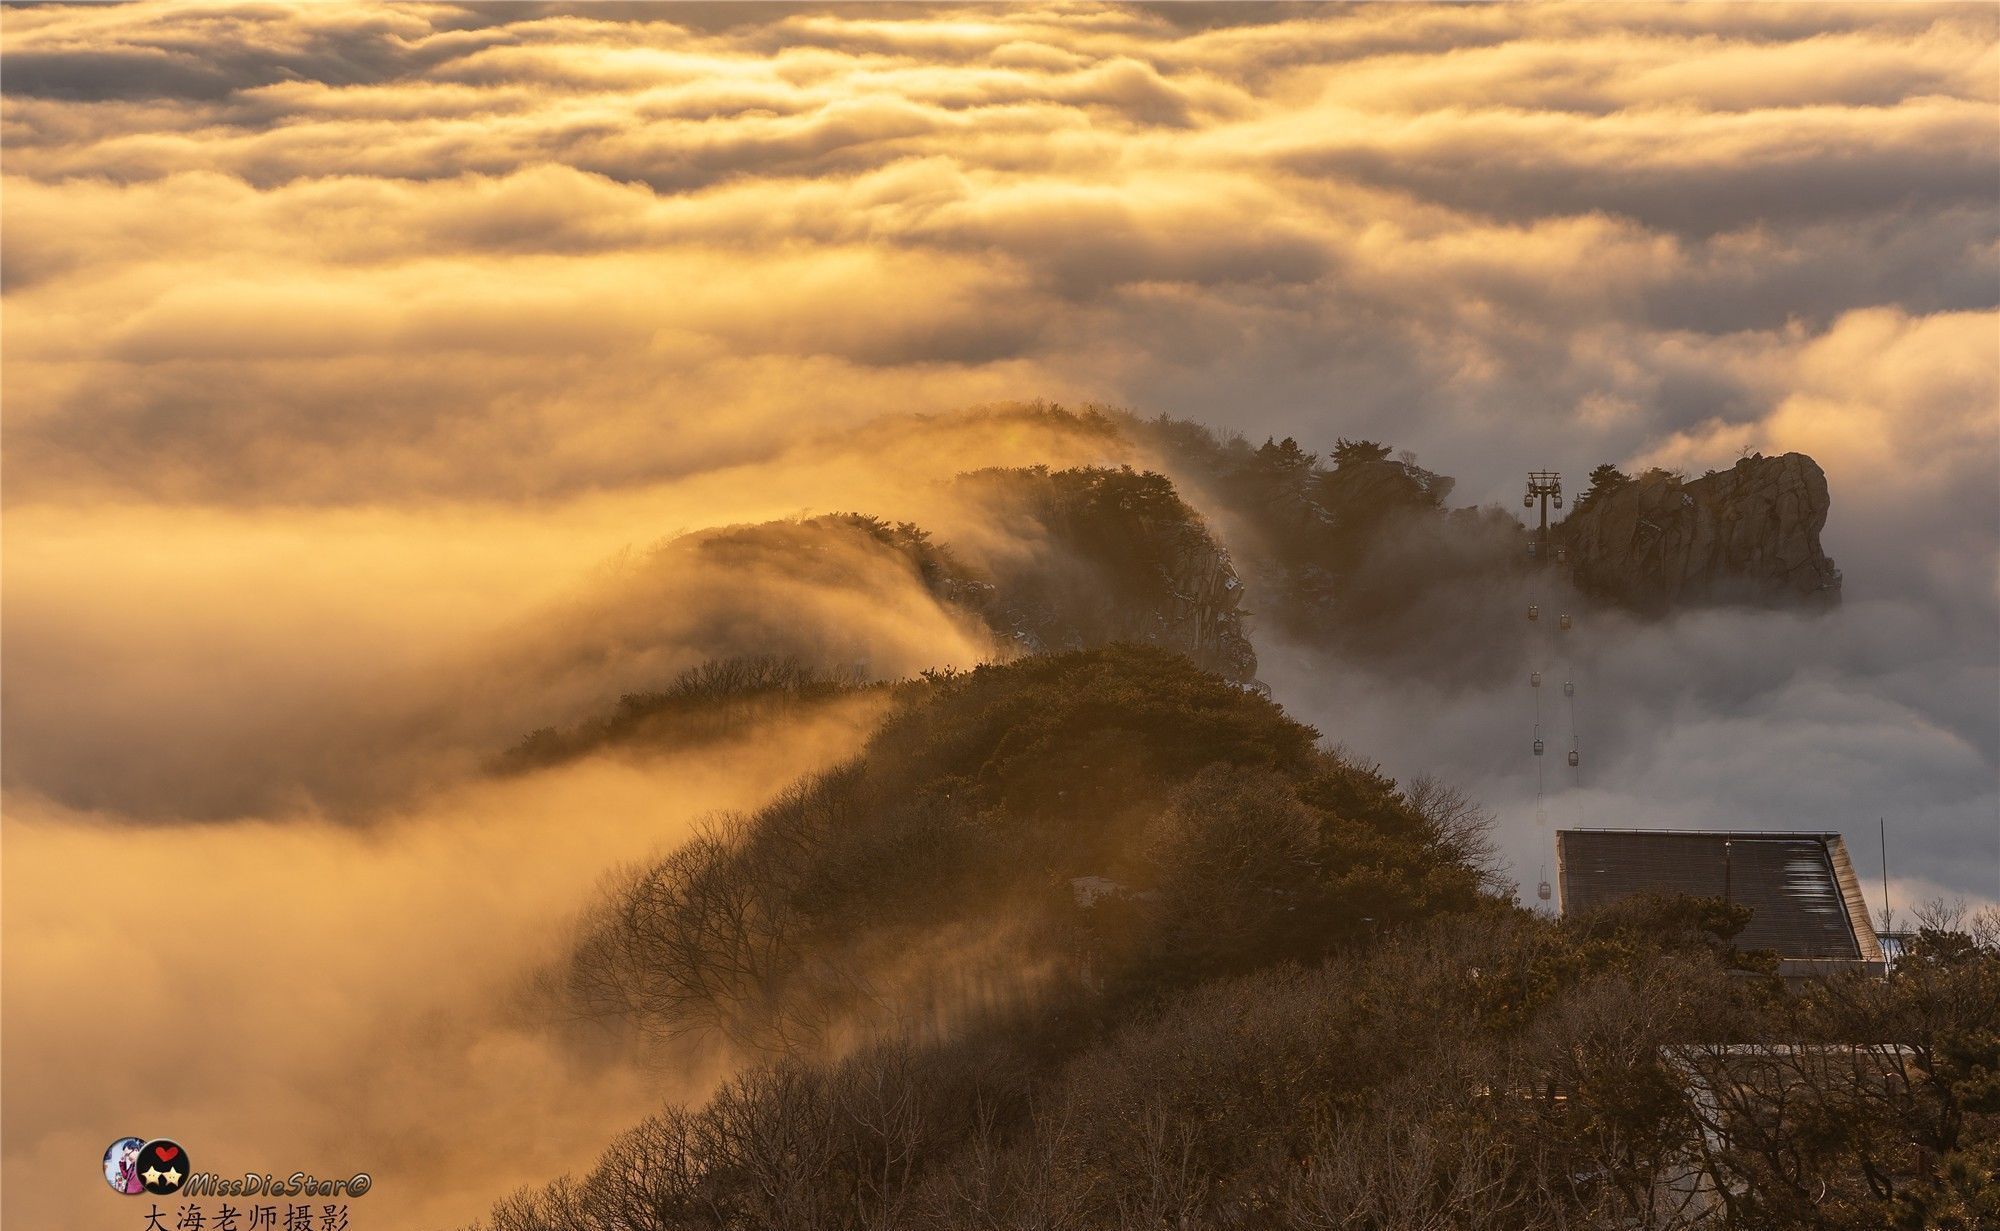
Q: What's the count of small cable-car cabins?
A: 12